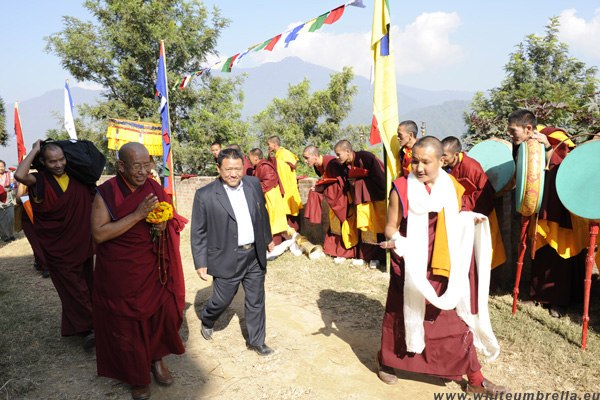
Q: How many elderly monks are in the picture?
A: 1